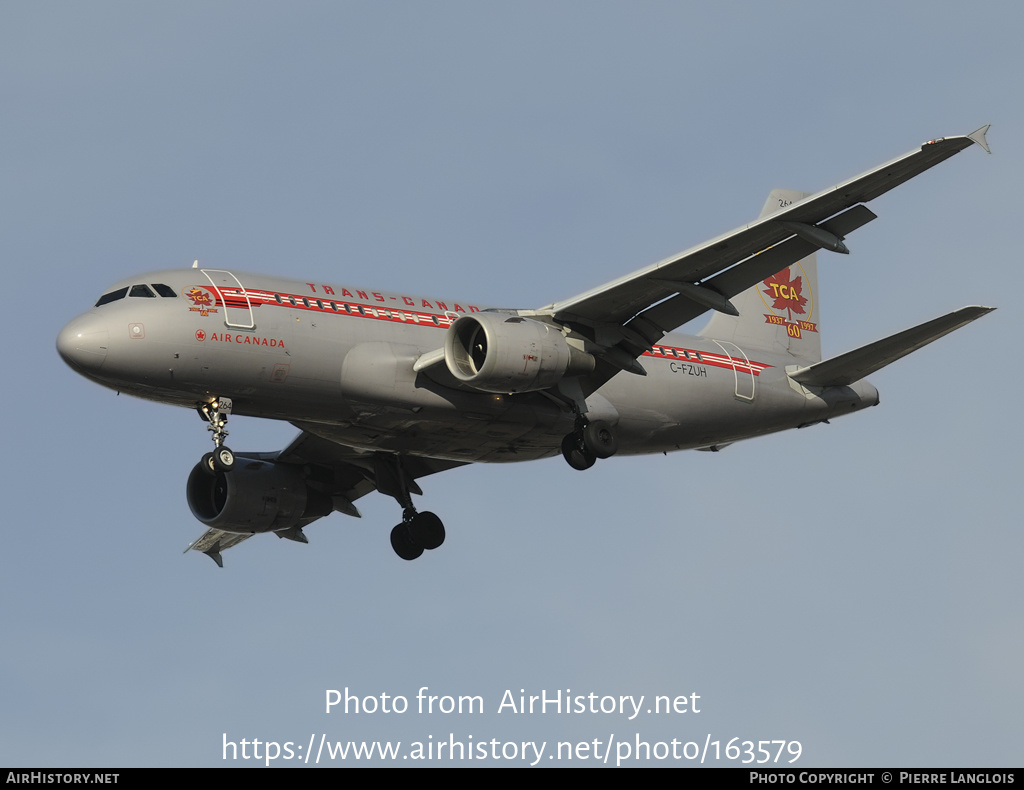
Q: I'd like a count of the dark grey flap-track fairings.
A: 6